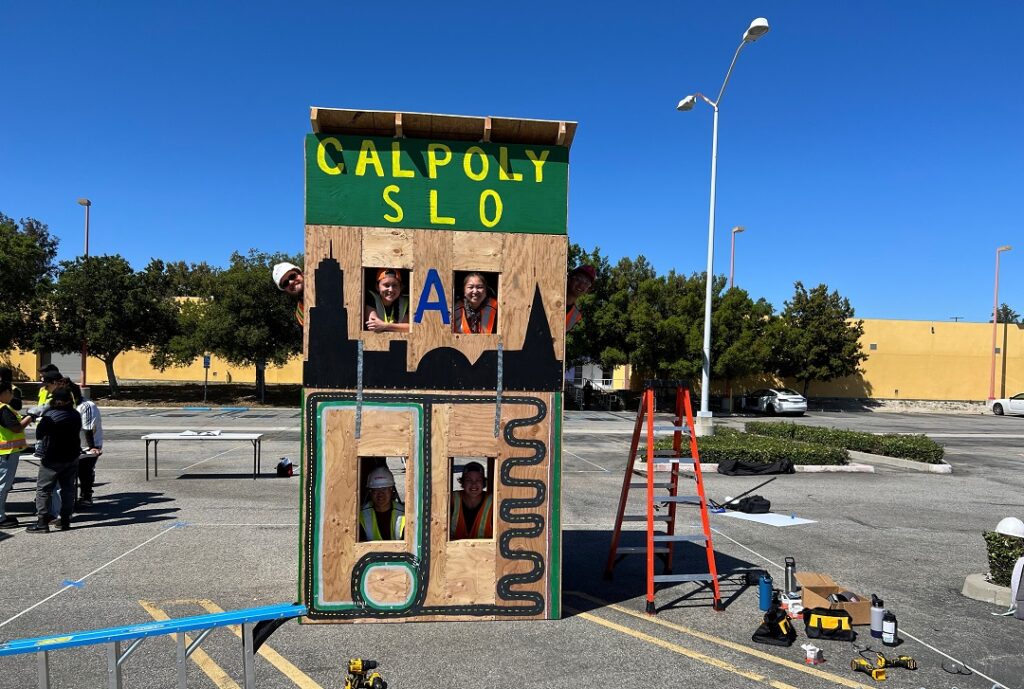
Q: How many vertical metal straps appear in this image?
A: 2